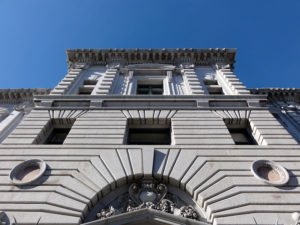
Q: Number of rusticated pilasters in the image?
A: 4